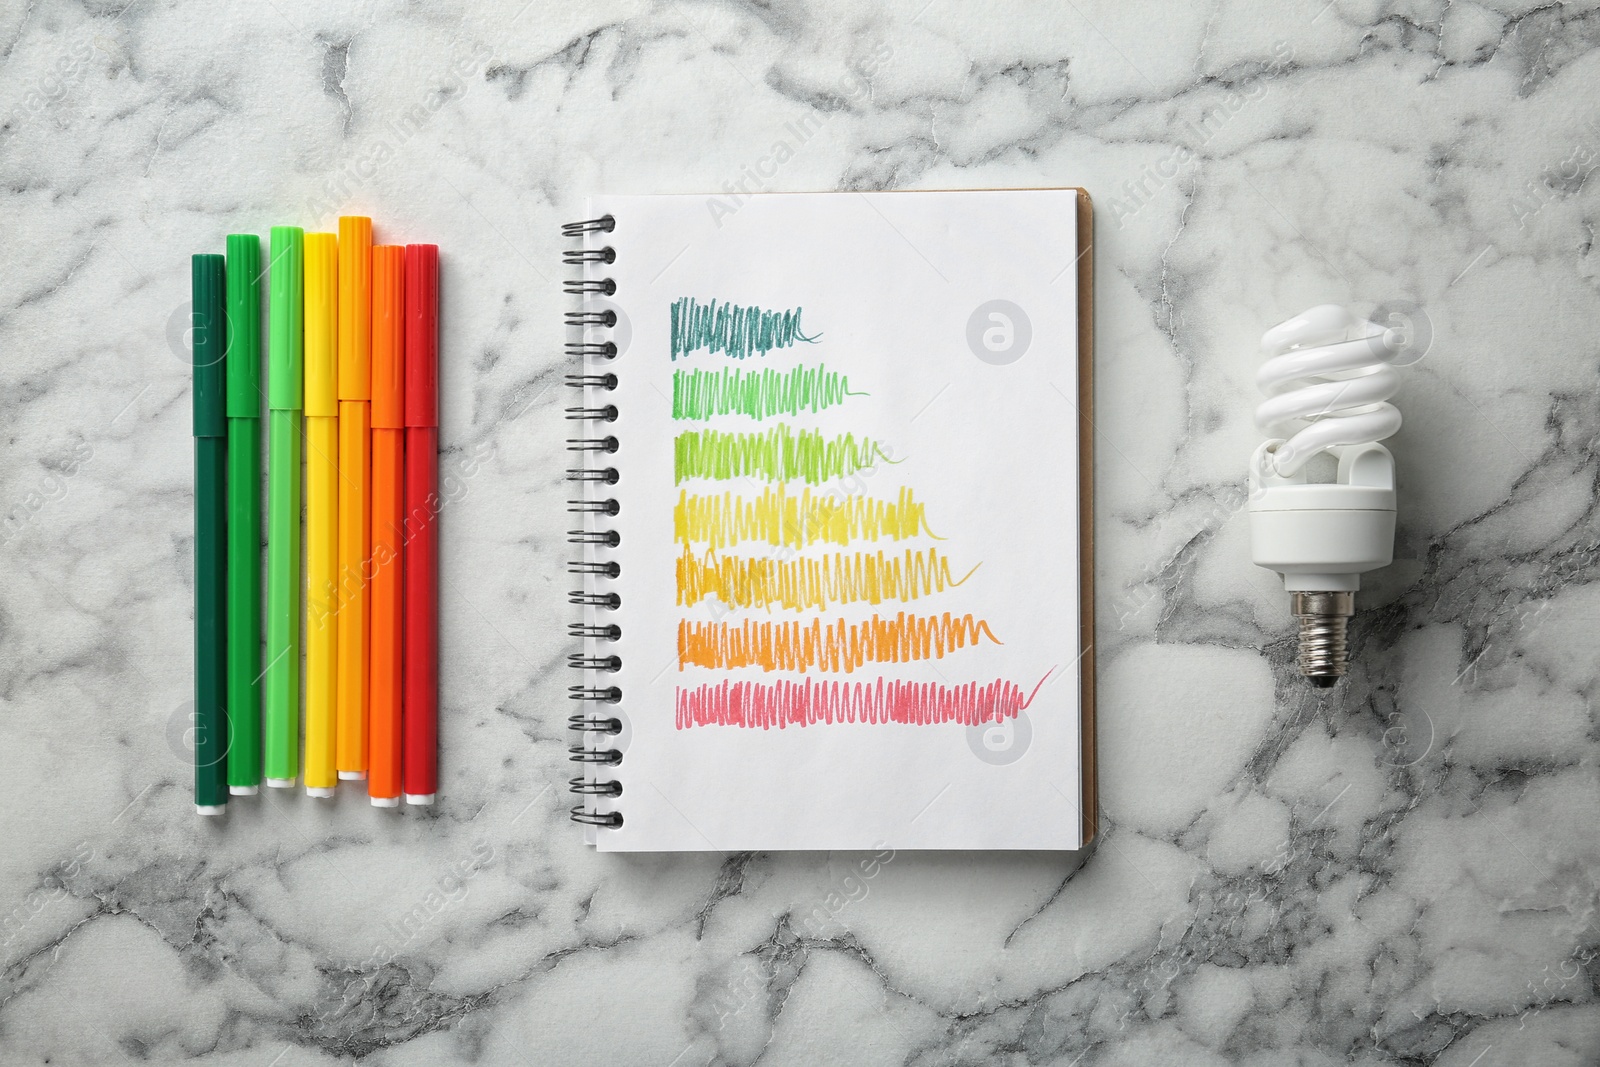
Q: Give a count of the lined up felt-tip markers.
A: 7